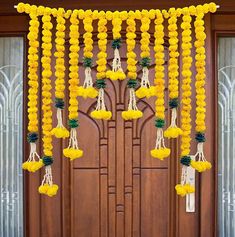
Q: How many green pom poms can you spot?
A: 13